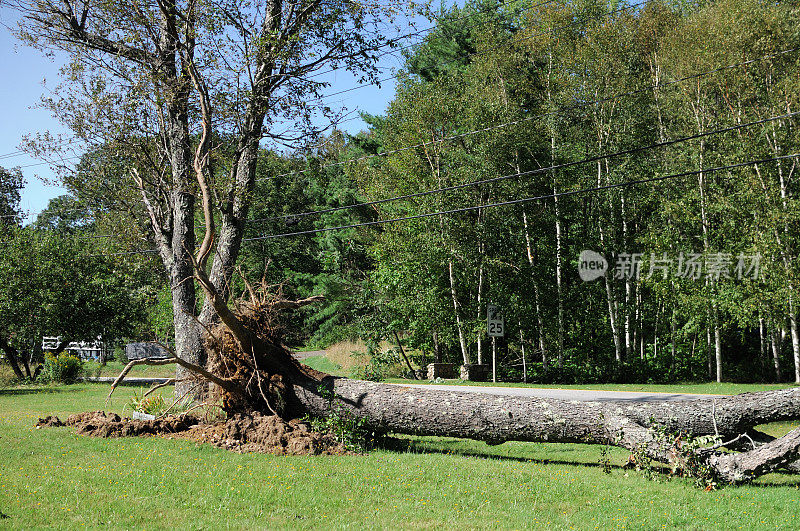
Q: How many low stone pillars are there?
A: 2